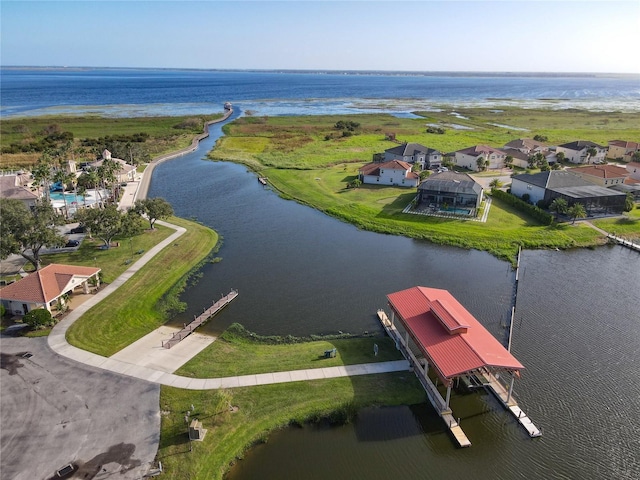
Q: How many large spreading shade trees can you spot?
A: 3